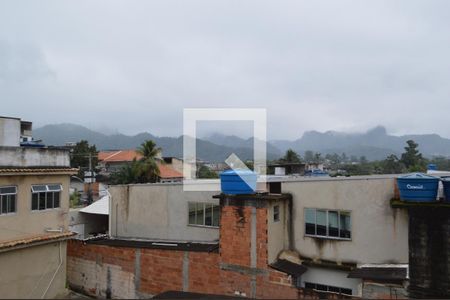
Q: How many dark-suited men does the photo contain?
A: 0